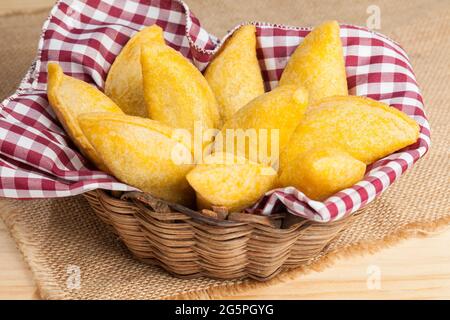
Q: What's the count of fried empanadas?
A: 10